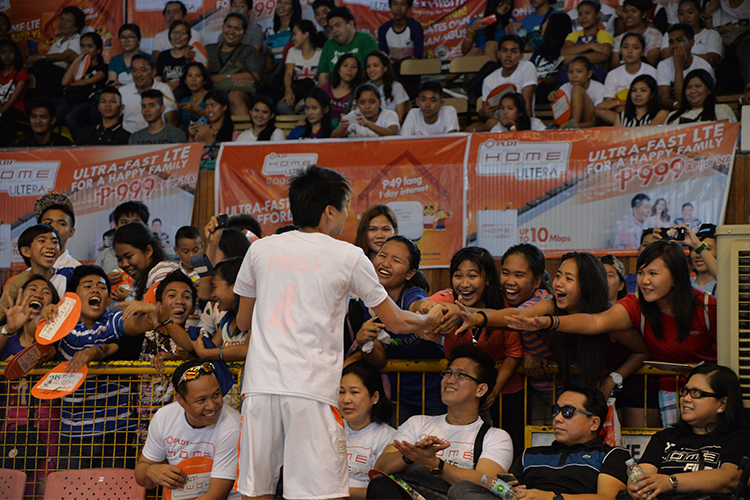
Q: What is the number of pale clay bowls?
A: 0